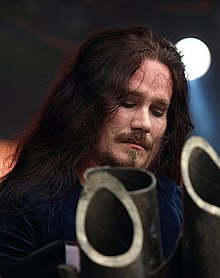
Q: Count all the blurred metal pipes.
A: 3